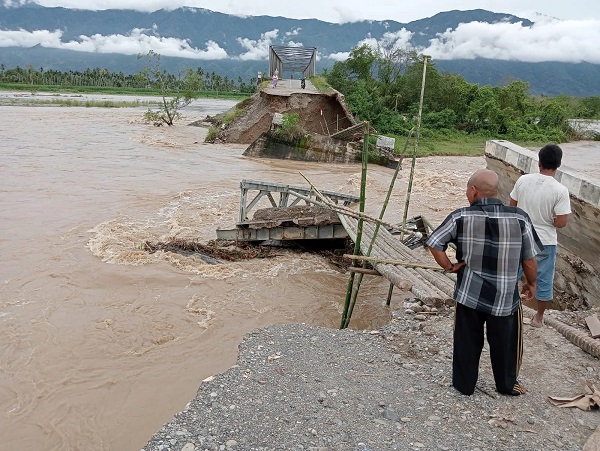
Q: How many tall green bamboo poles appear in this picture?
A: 3